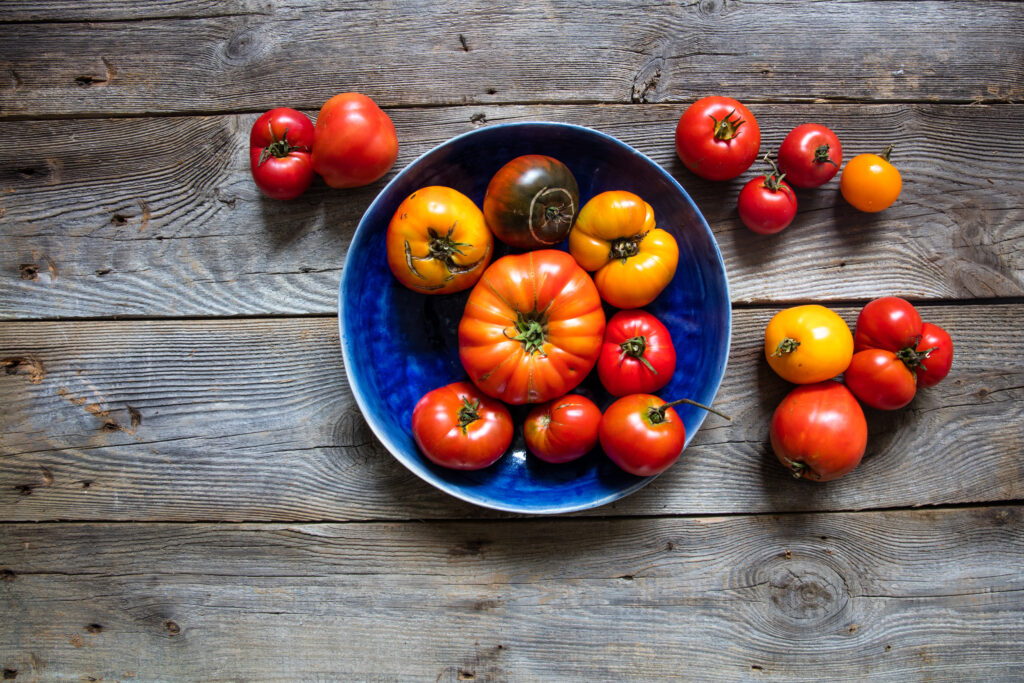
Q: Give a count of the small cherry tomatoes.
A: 3